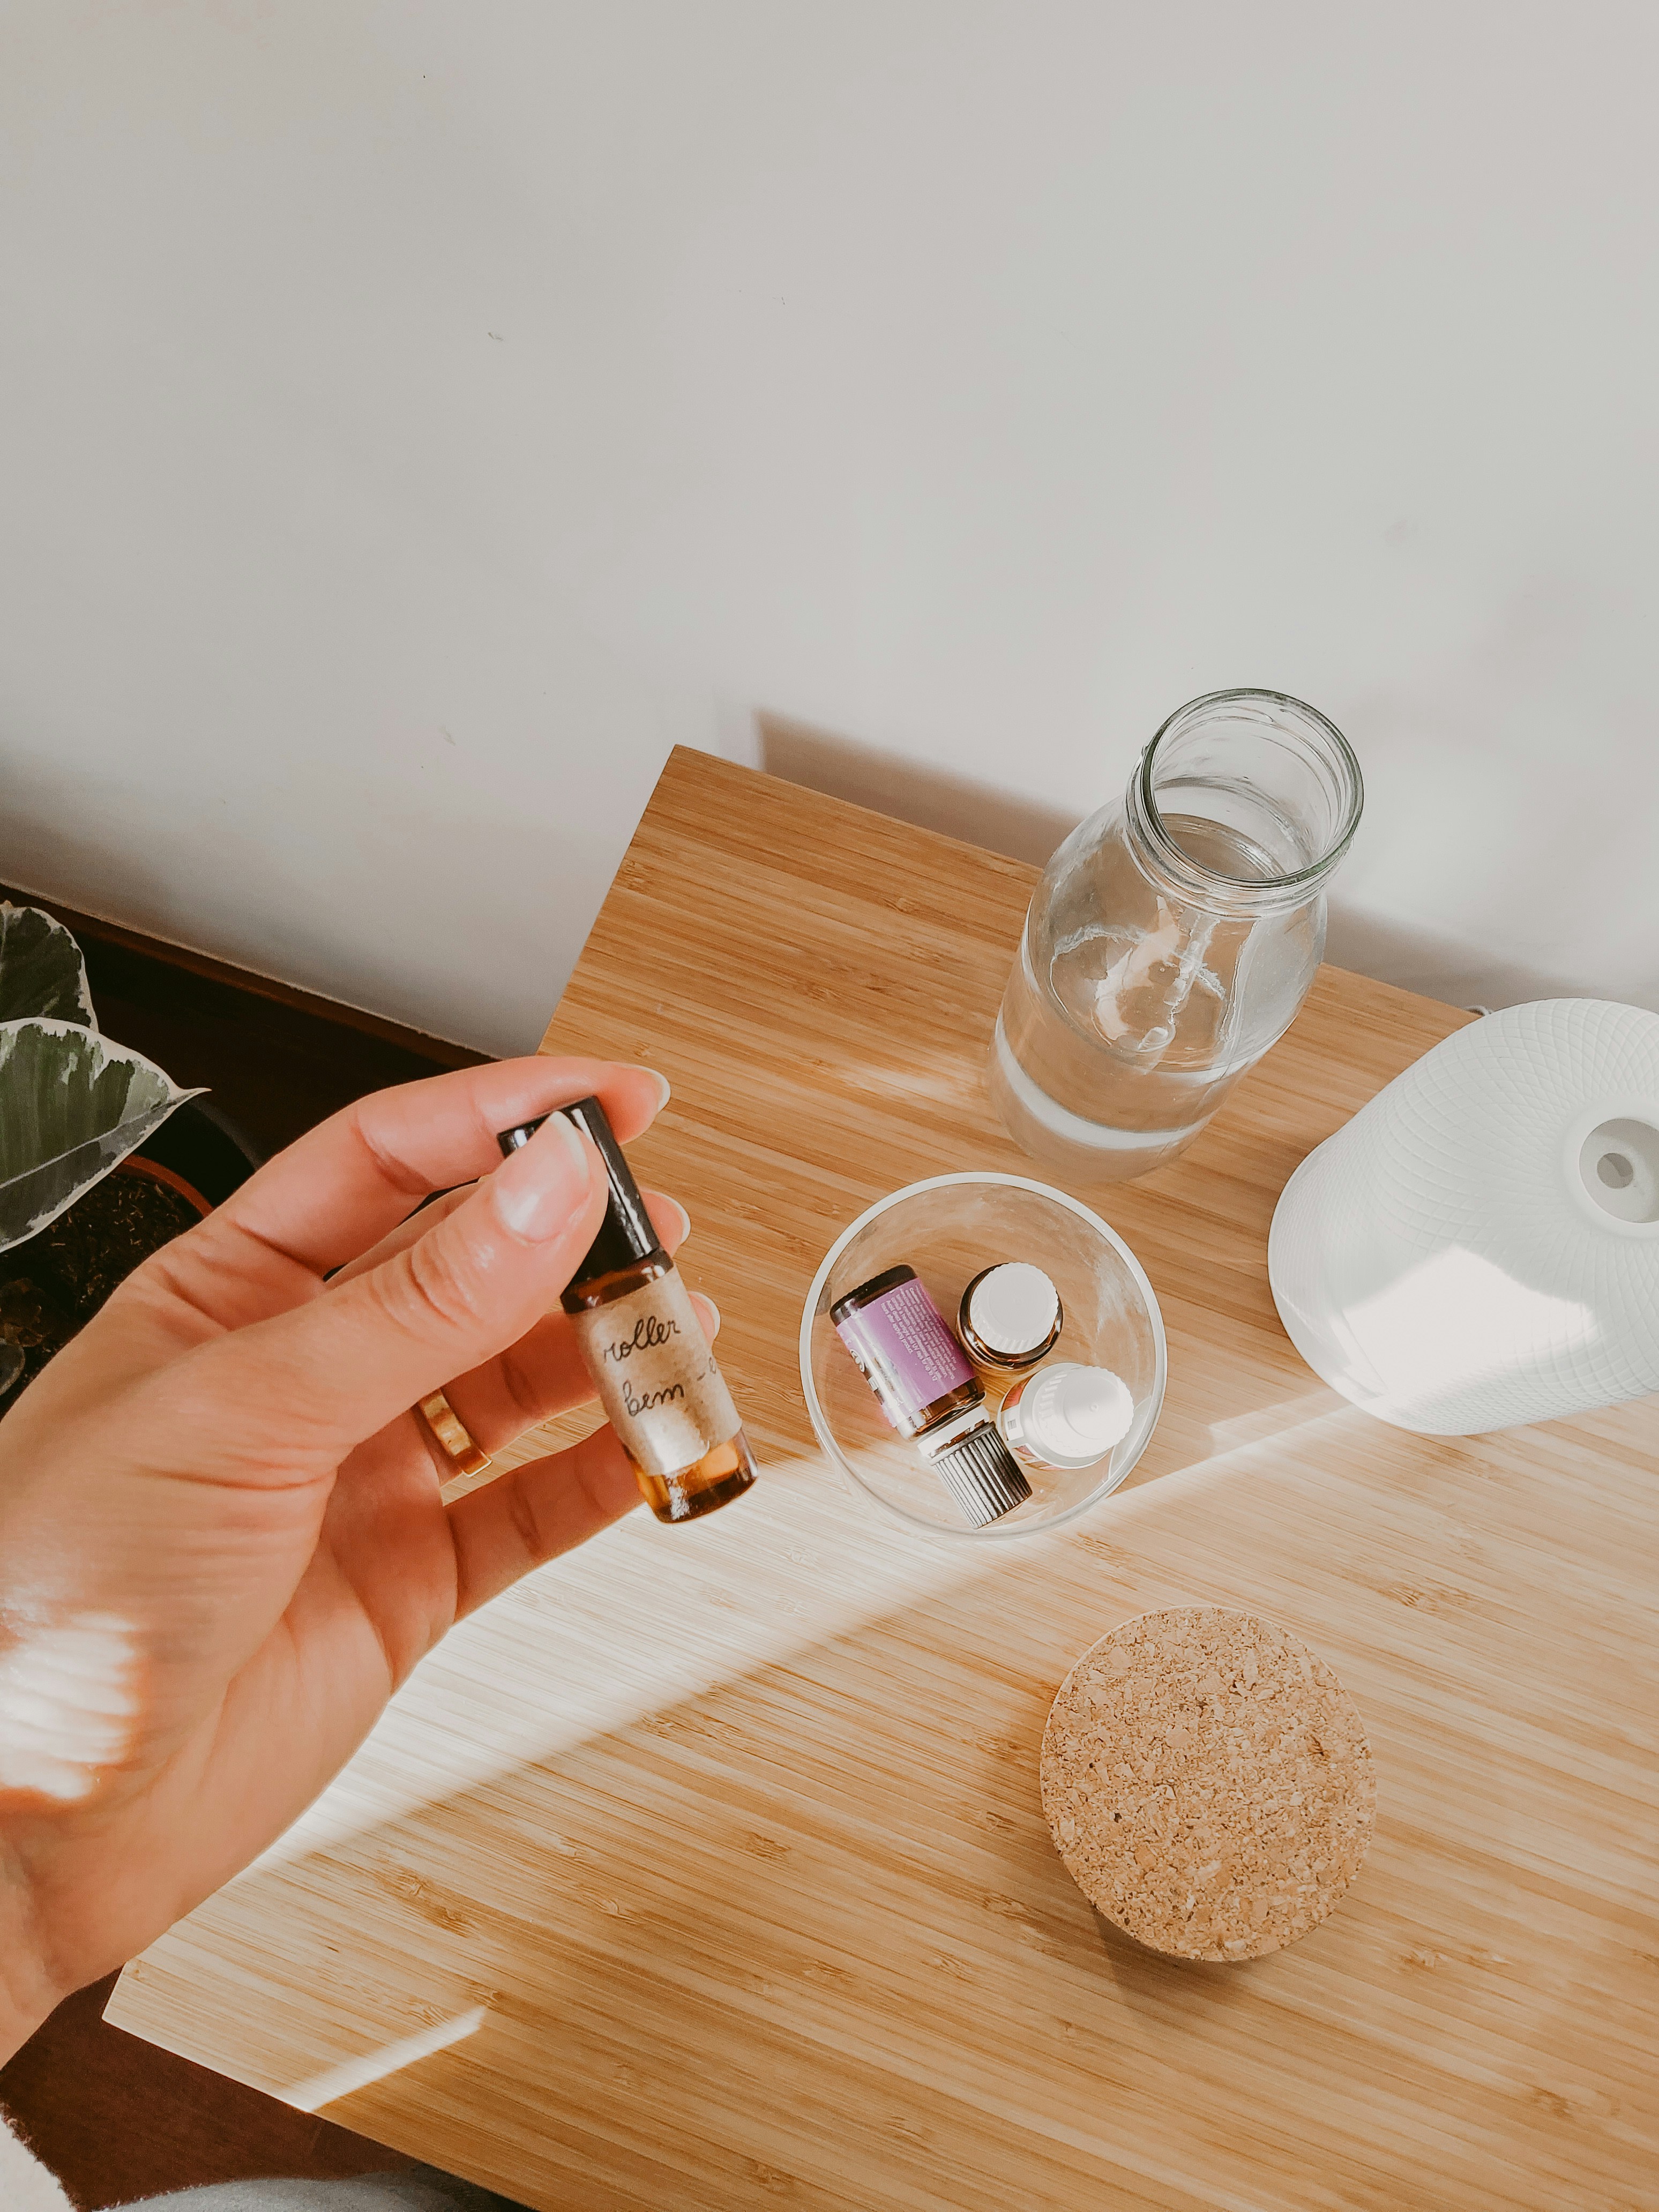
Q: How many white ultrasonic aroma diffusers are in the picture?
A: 1